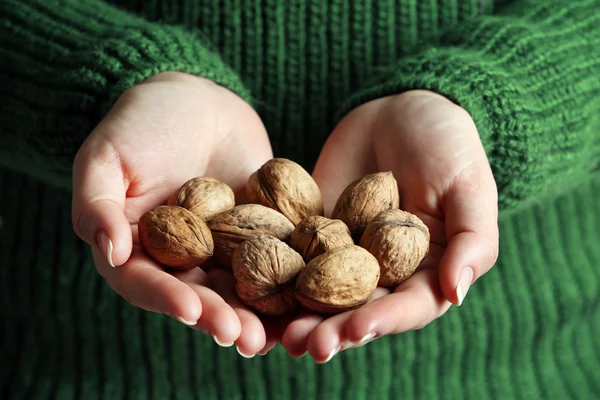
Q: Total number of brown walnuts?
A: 9